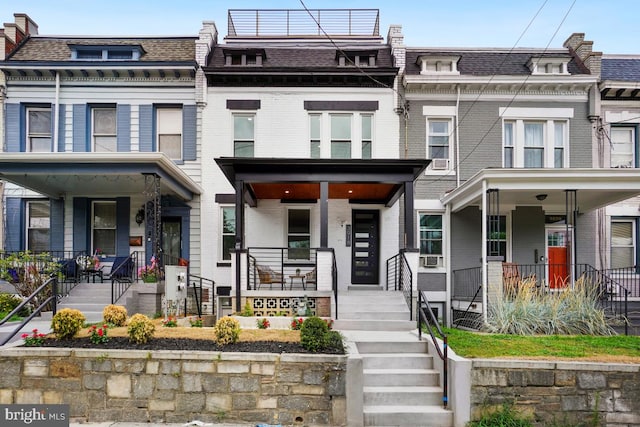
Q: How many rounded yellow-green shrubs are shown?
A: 4